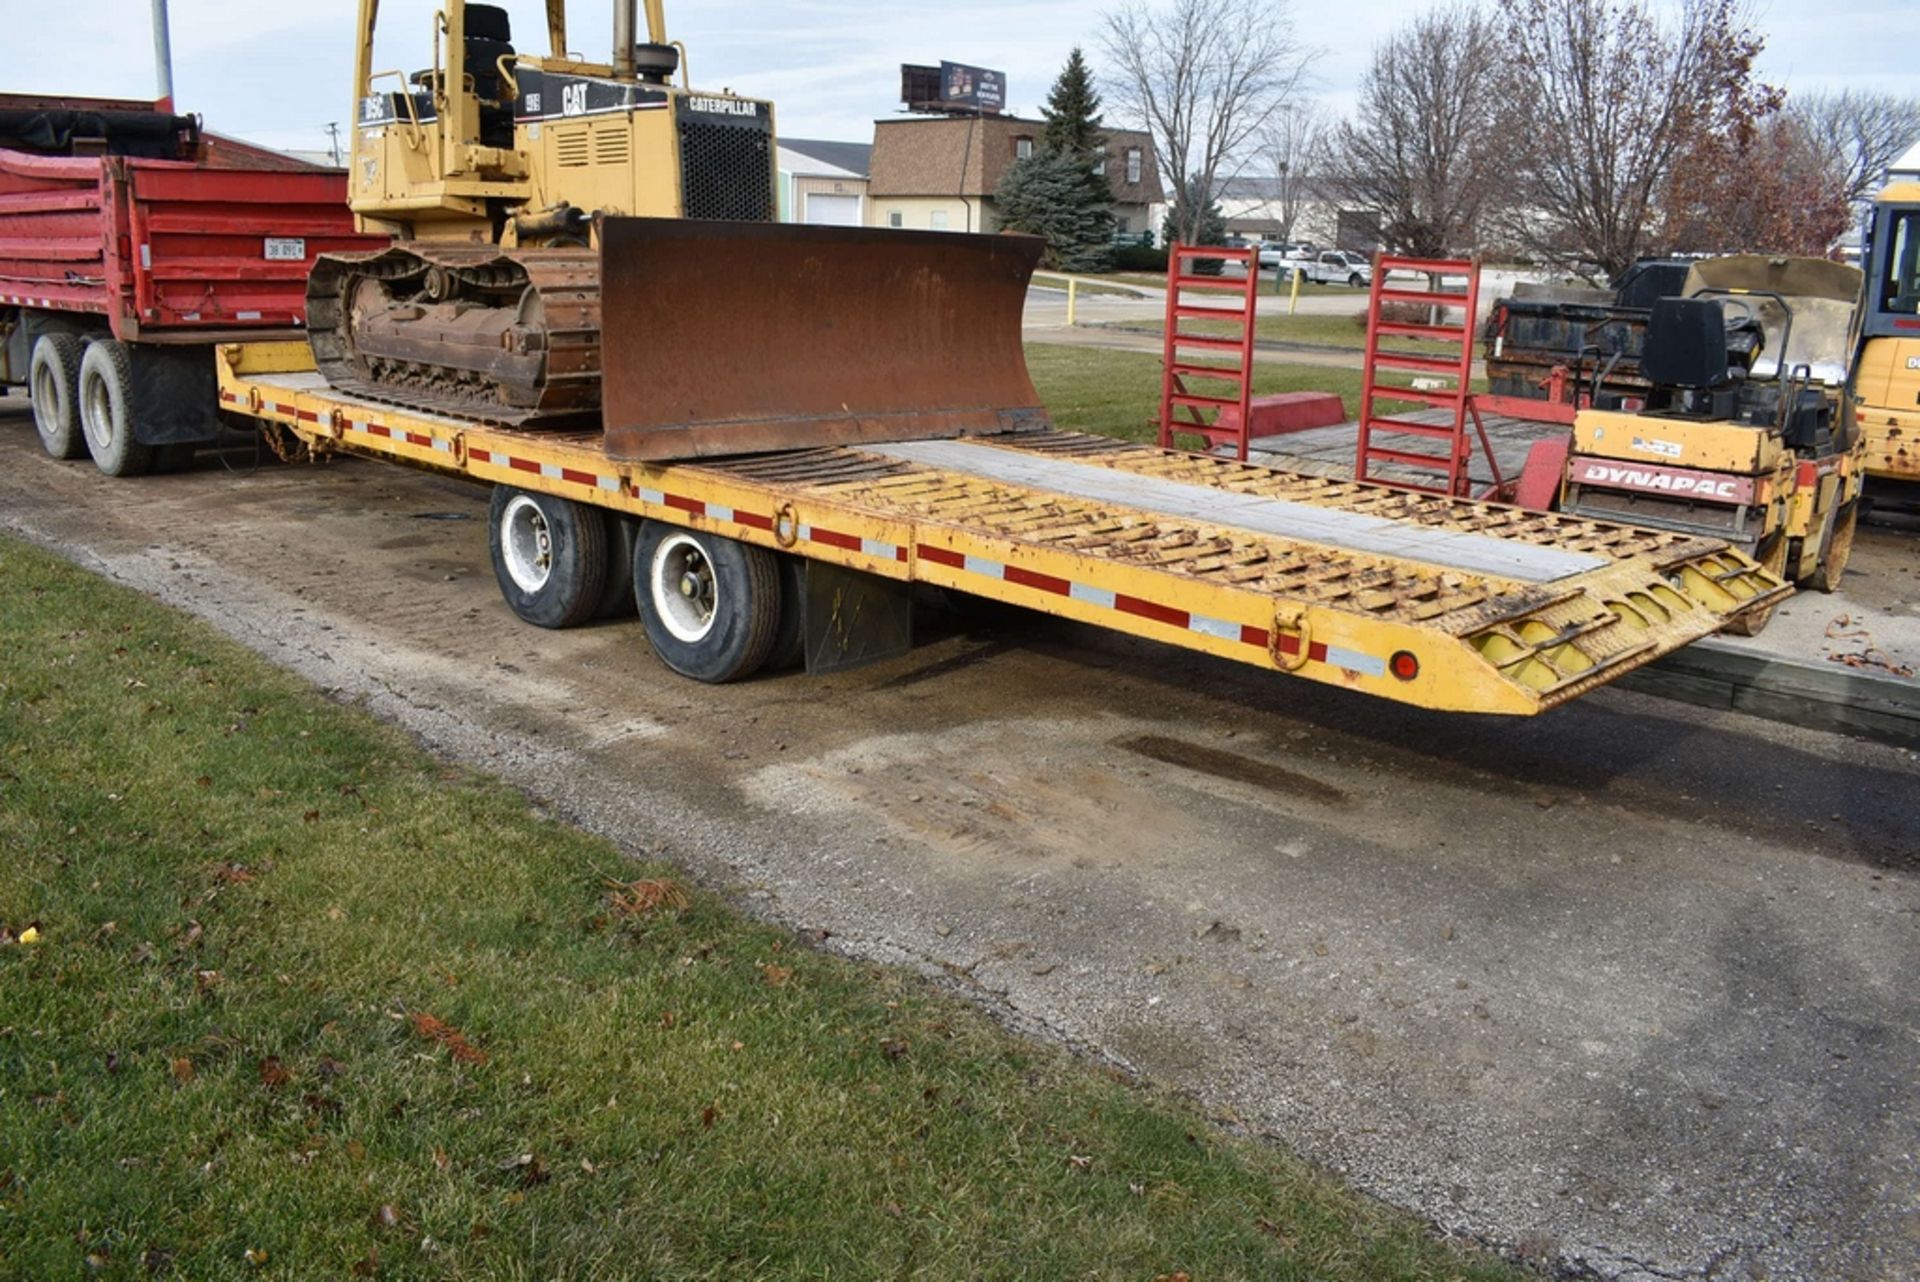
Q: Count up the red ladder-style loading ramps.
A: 2